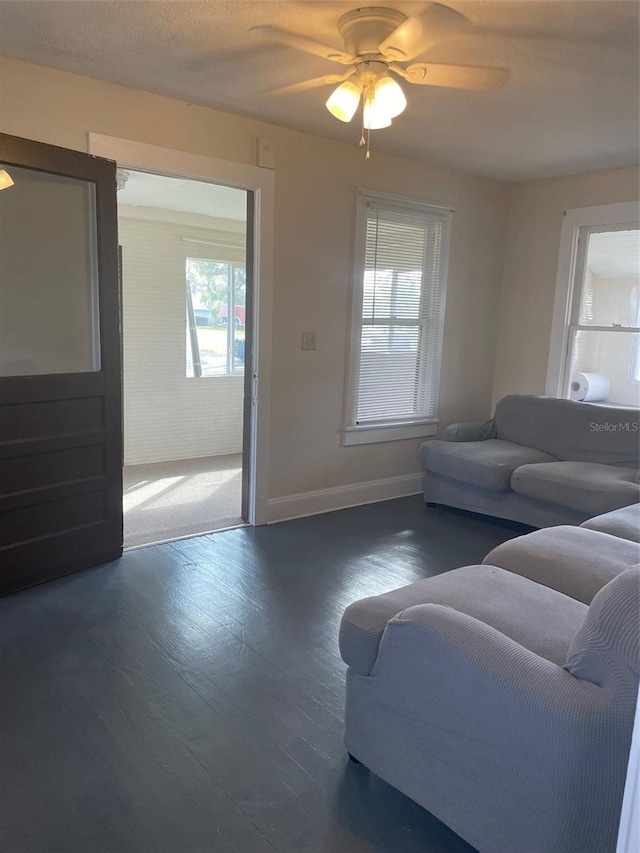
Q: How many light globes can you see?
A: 3